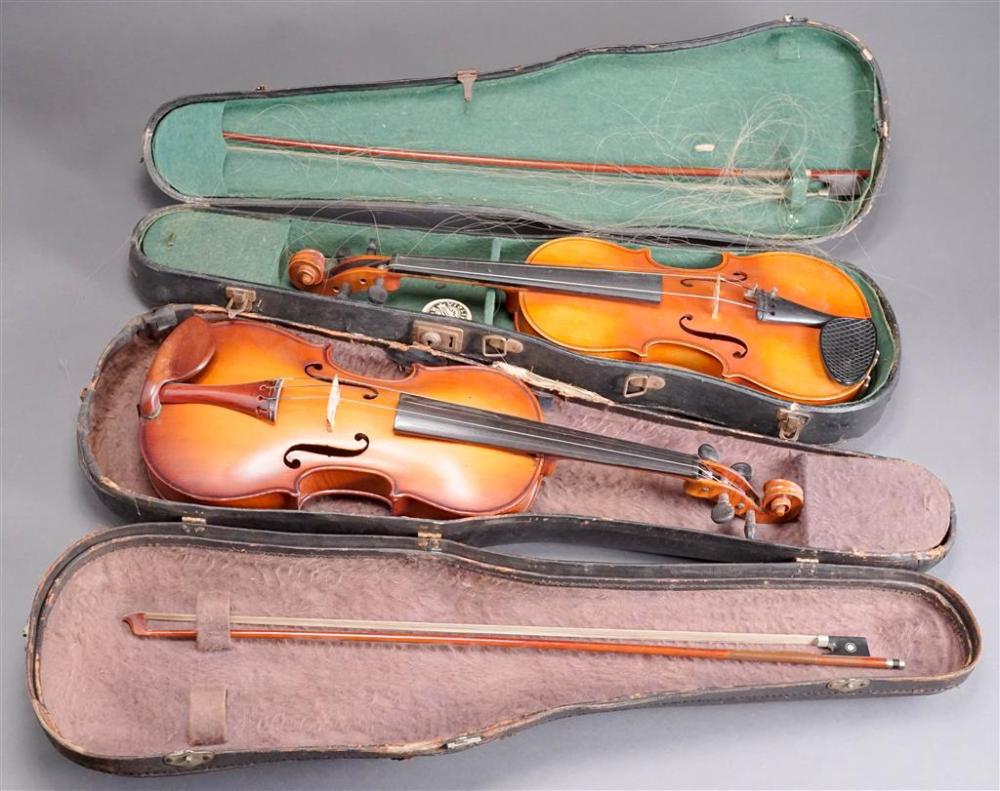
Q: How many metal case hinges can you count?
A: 3